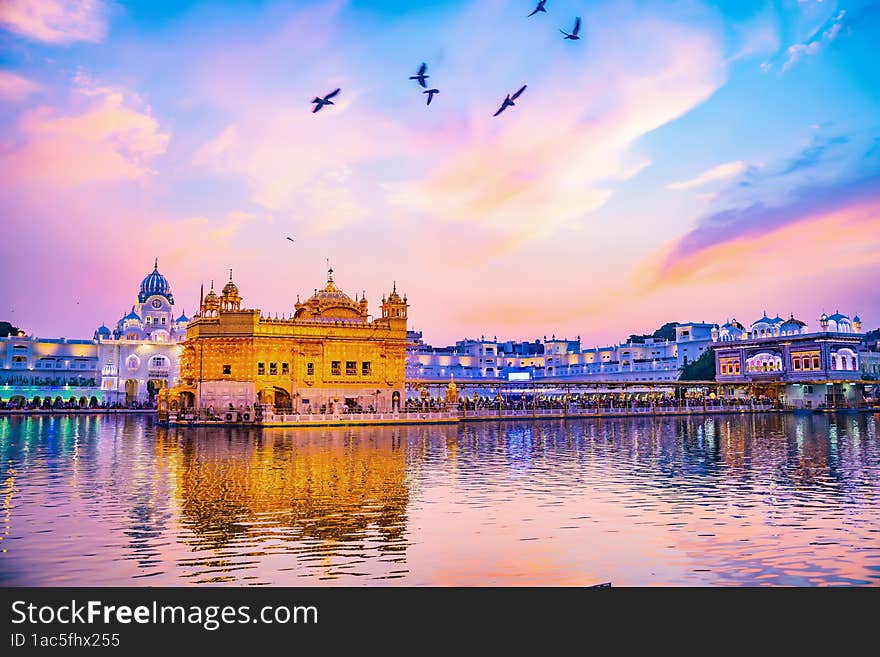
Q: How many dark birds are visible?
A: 7